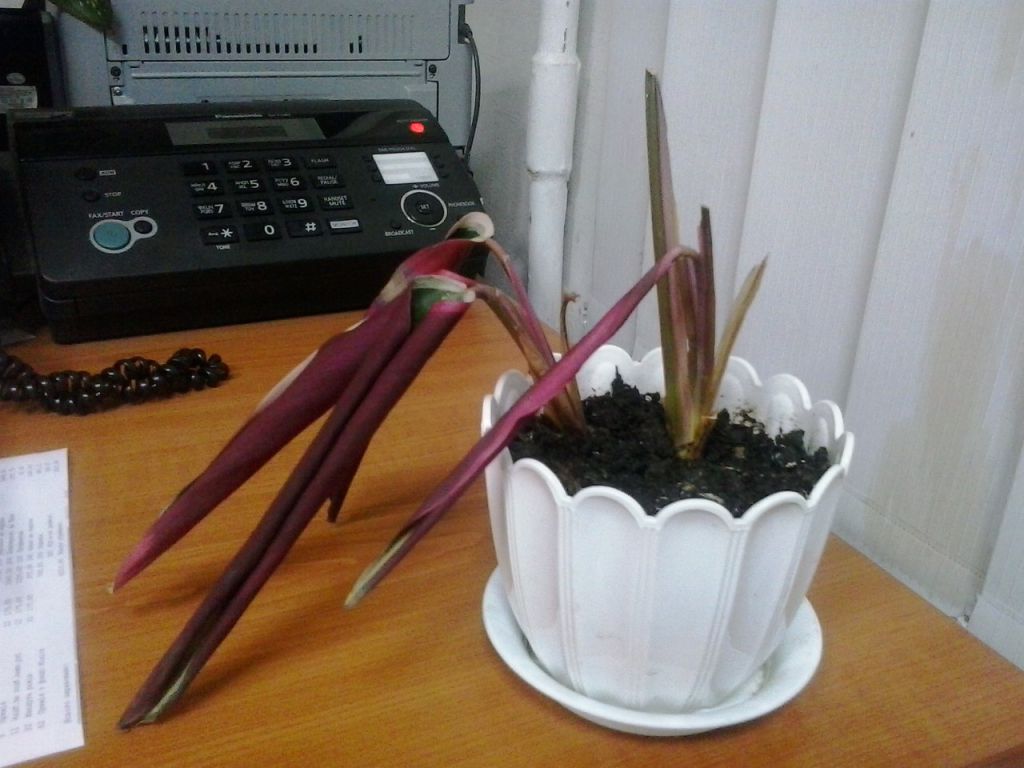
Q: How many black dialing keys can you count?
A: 12